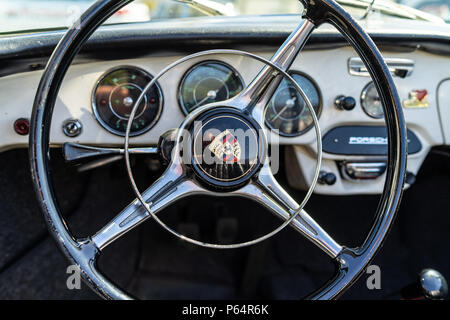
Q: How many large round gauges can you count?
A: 3